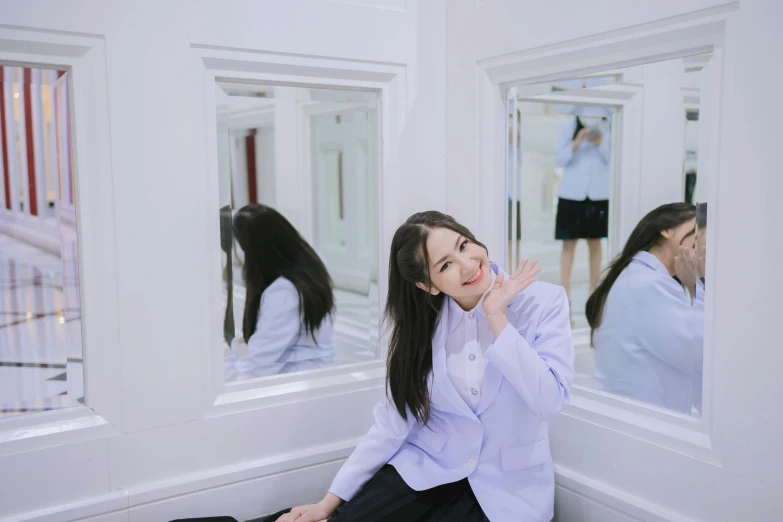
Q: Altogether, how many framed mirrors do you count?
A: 3